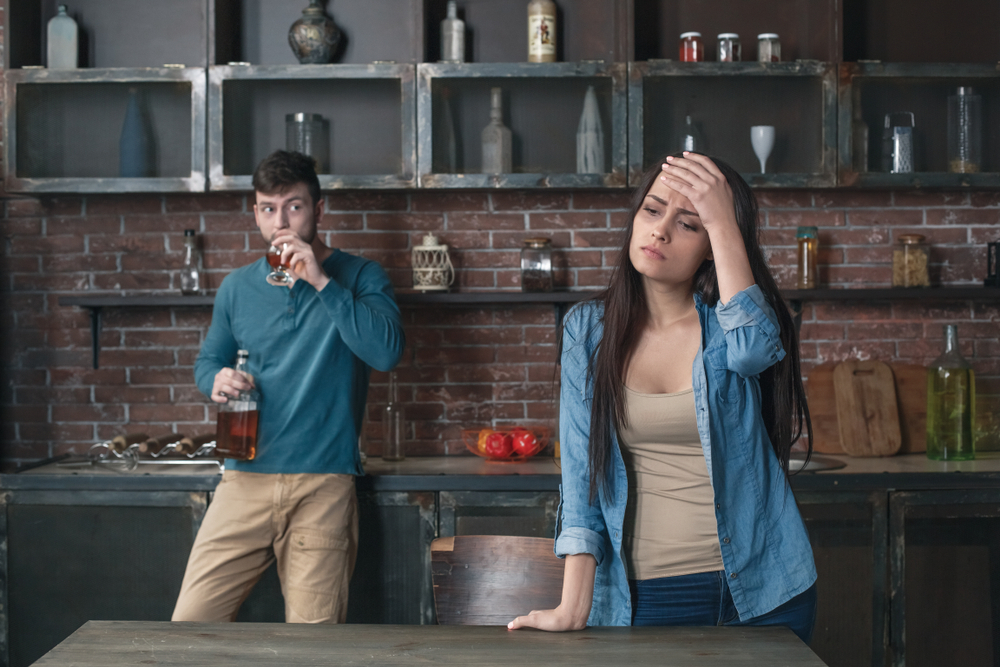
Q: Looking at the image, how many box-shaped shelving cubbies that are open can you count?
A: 5